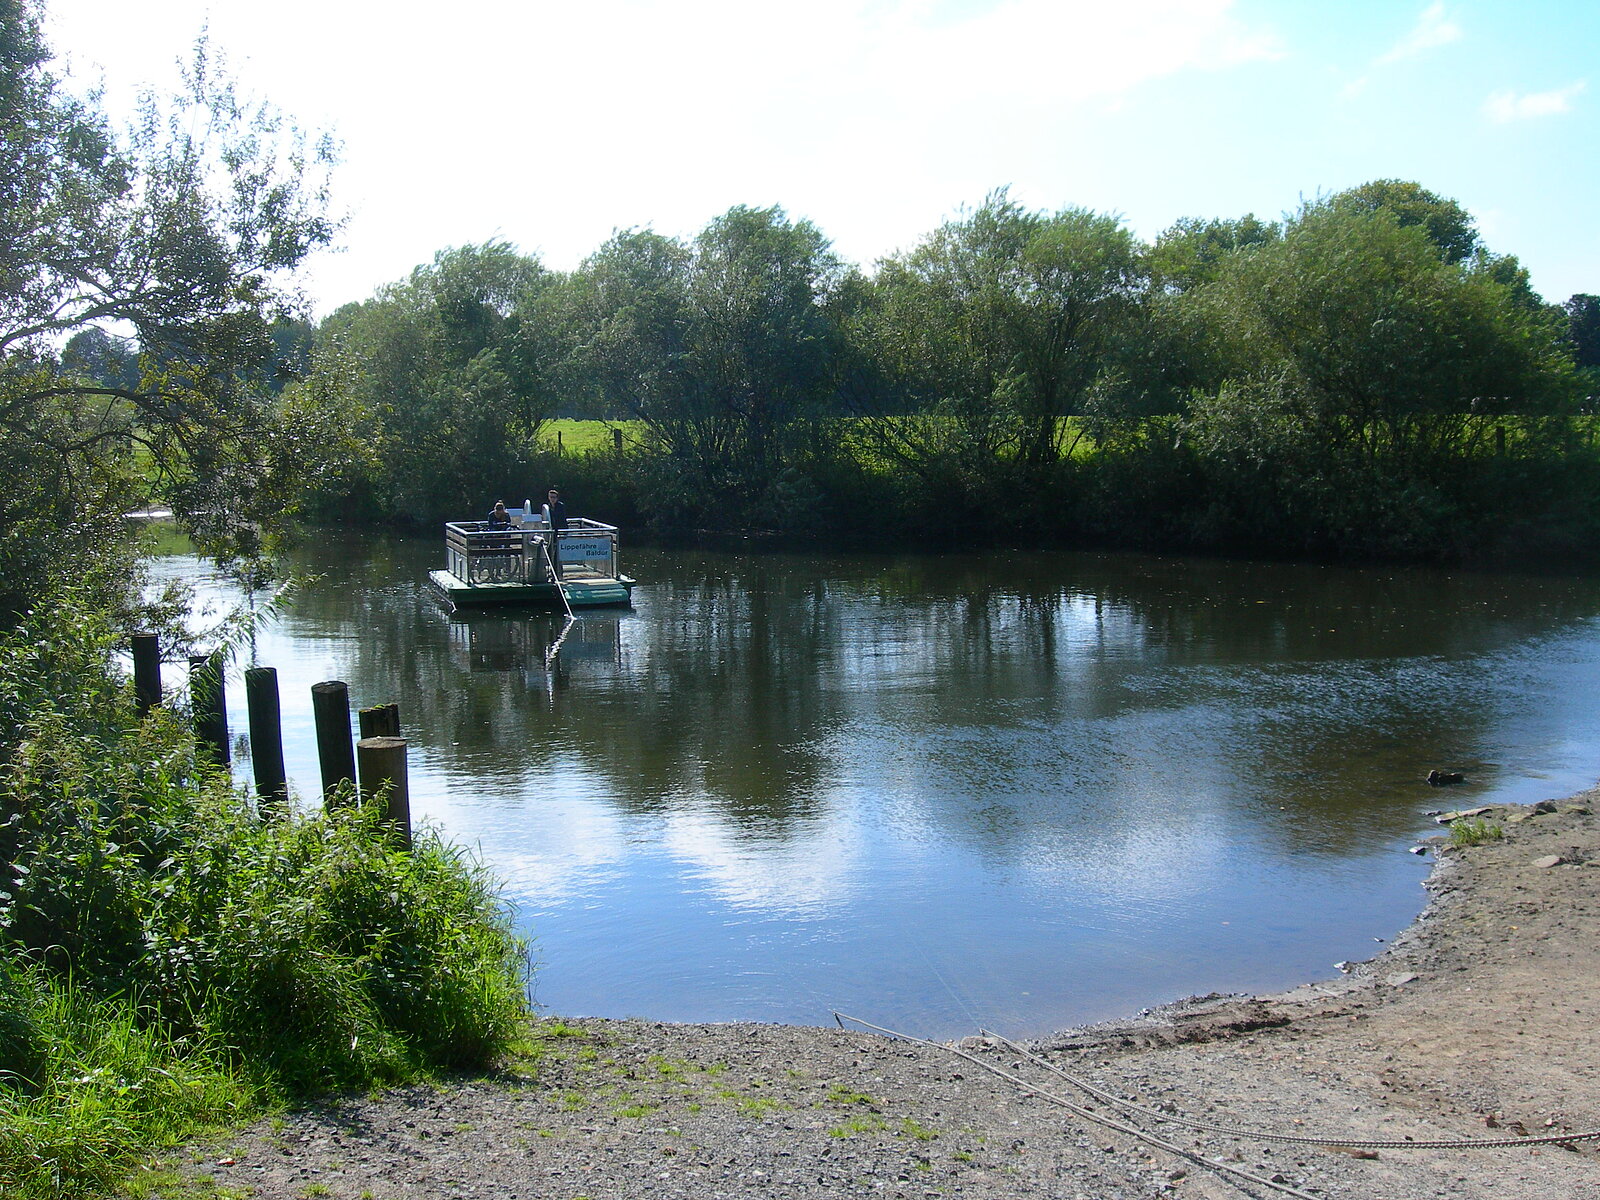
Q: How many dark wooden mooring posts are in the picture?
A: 6